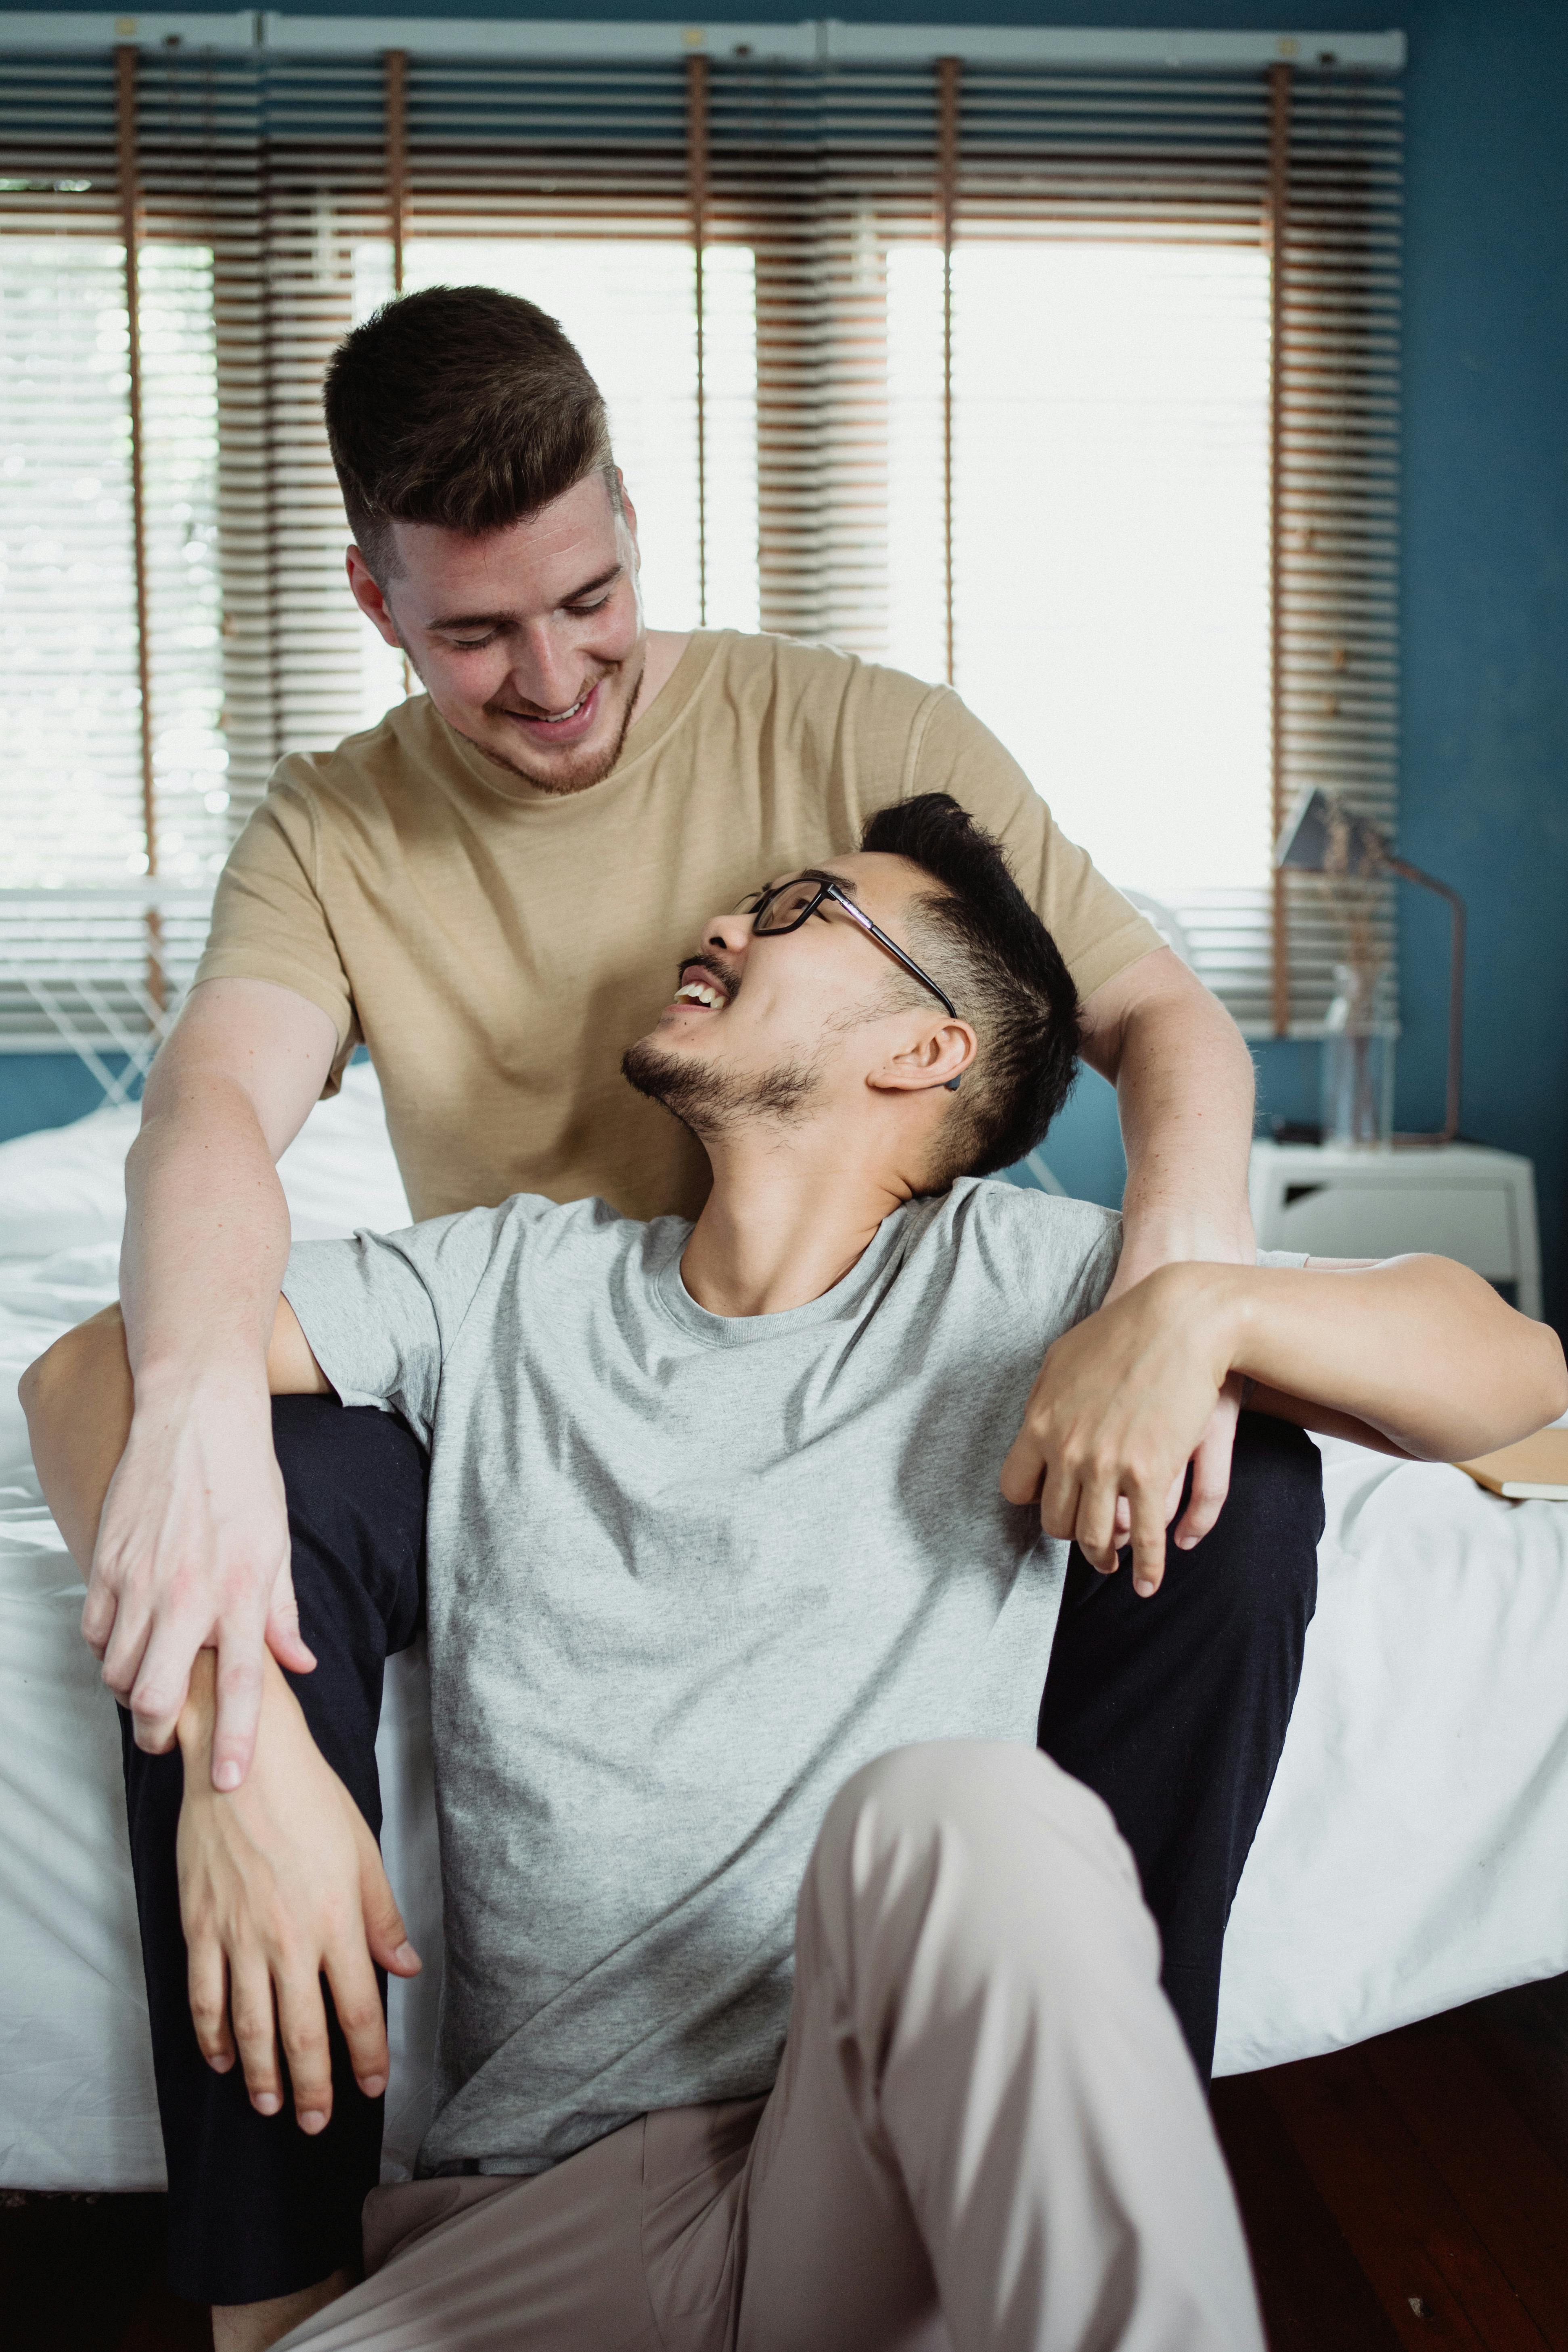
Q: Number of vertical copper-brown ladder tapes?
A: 5